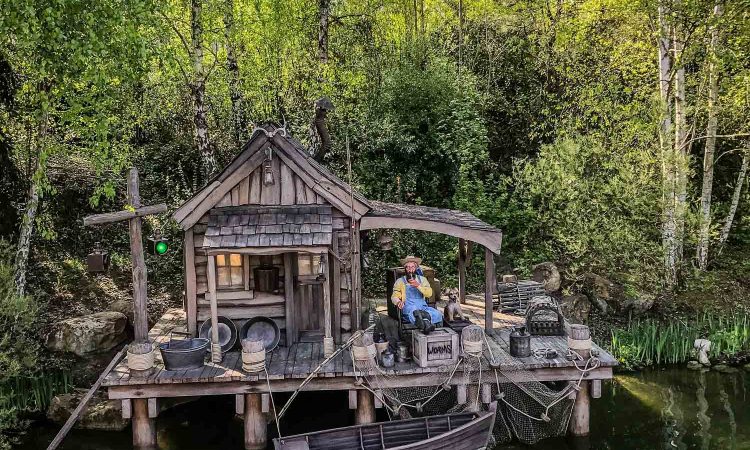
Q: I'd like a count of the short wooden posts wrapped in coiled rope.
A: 5